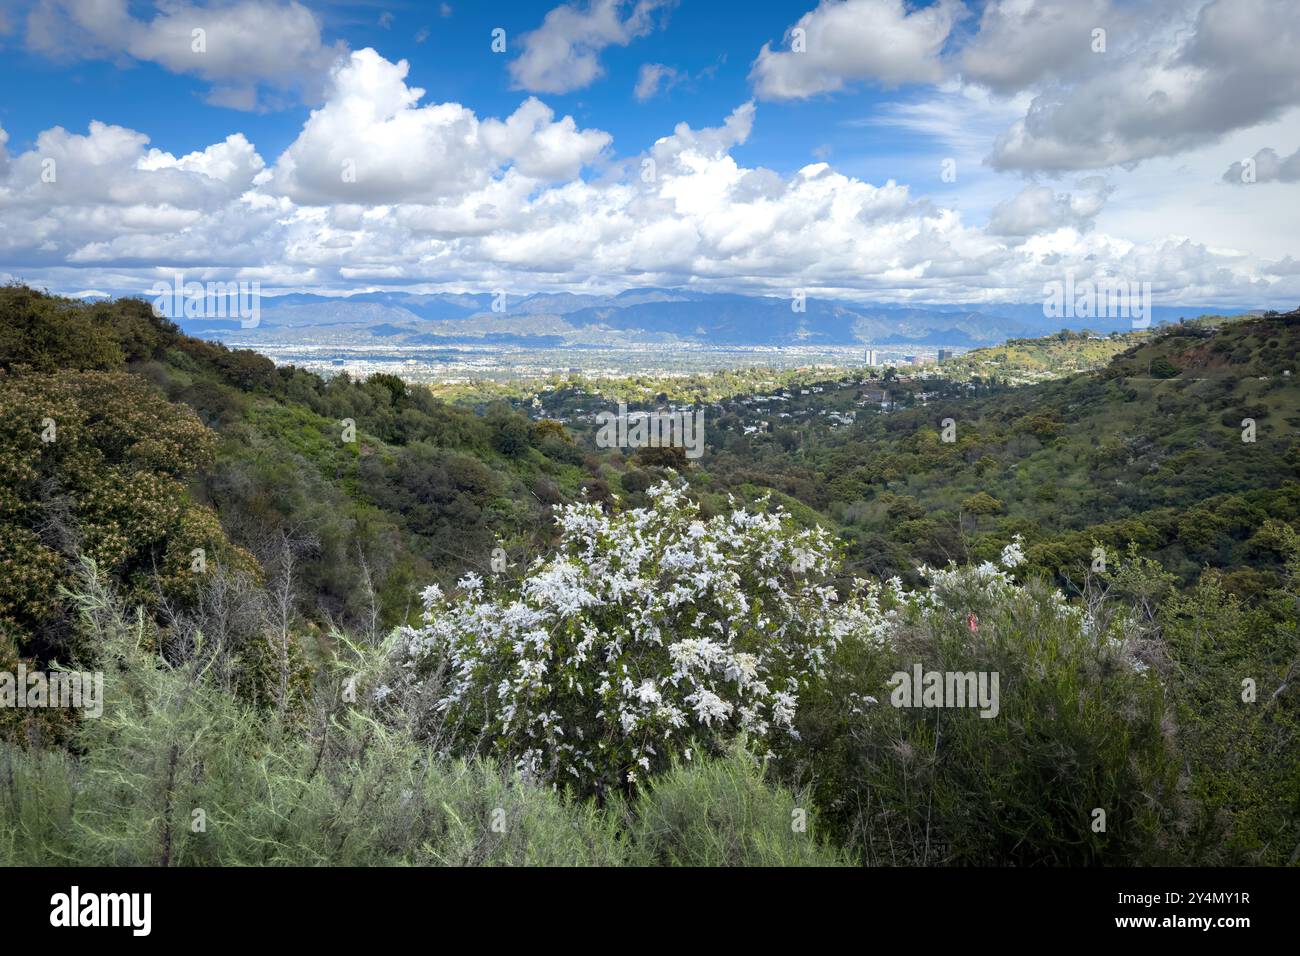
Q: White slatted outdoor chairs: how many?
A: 0